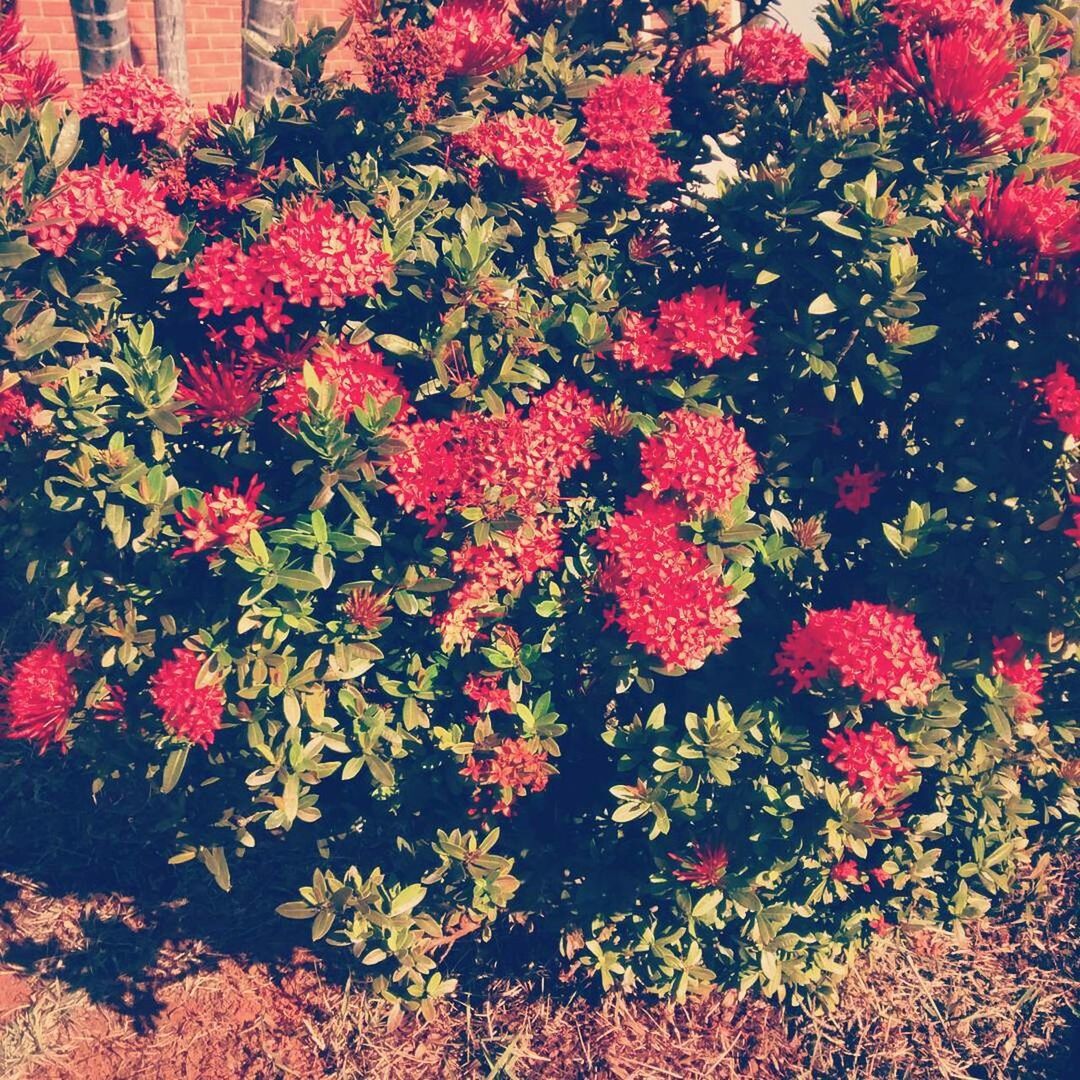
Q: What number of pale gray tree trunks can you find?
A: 3